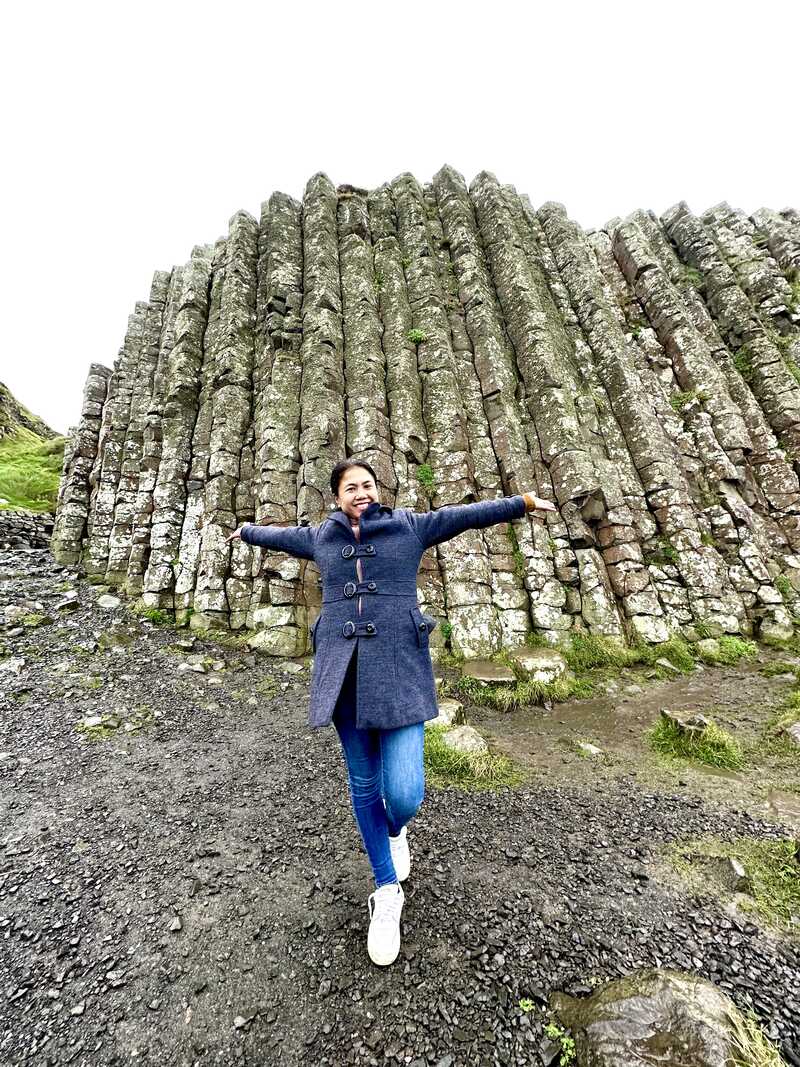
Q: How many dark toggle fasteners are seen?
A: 3